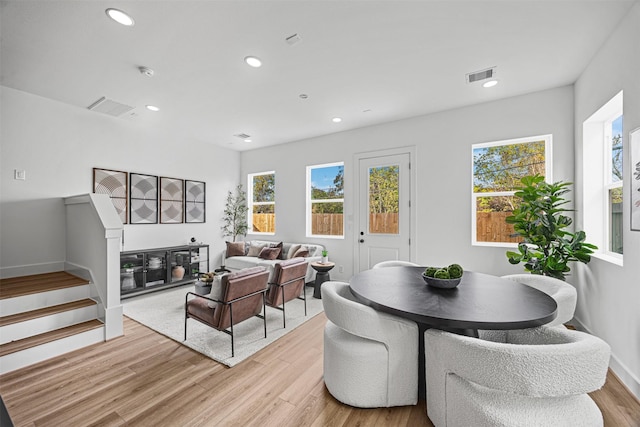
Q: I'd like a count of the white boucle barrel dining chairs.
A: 4